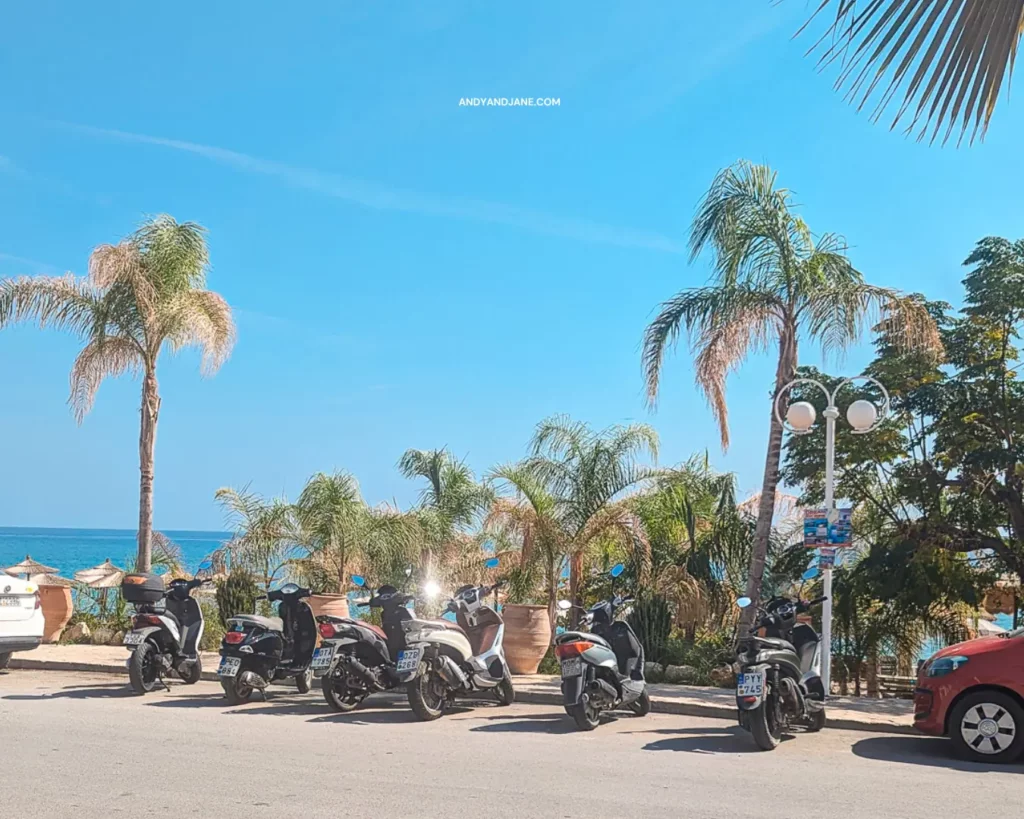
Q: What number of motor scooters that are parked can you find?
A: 6